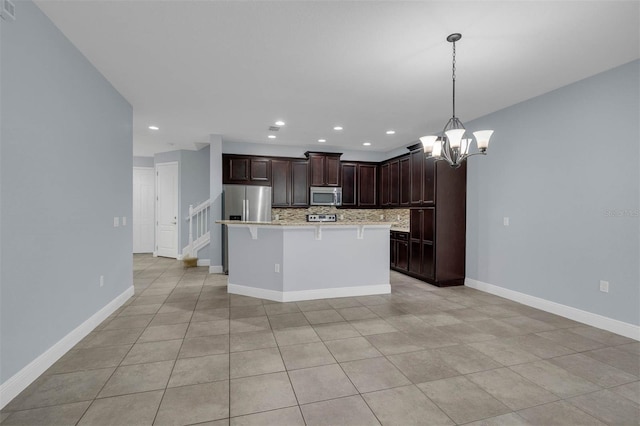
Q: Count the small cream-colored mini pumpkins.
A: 0